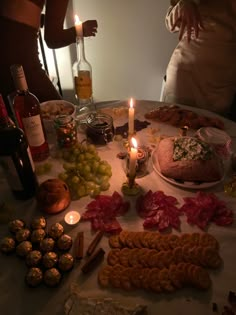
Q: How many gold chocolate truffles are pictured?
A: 14